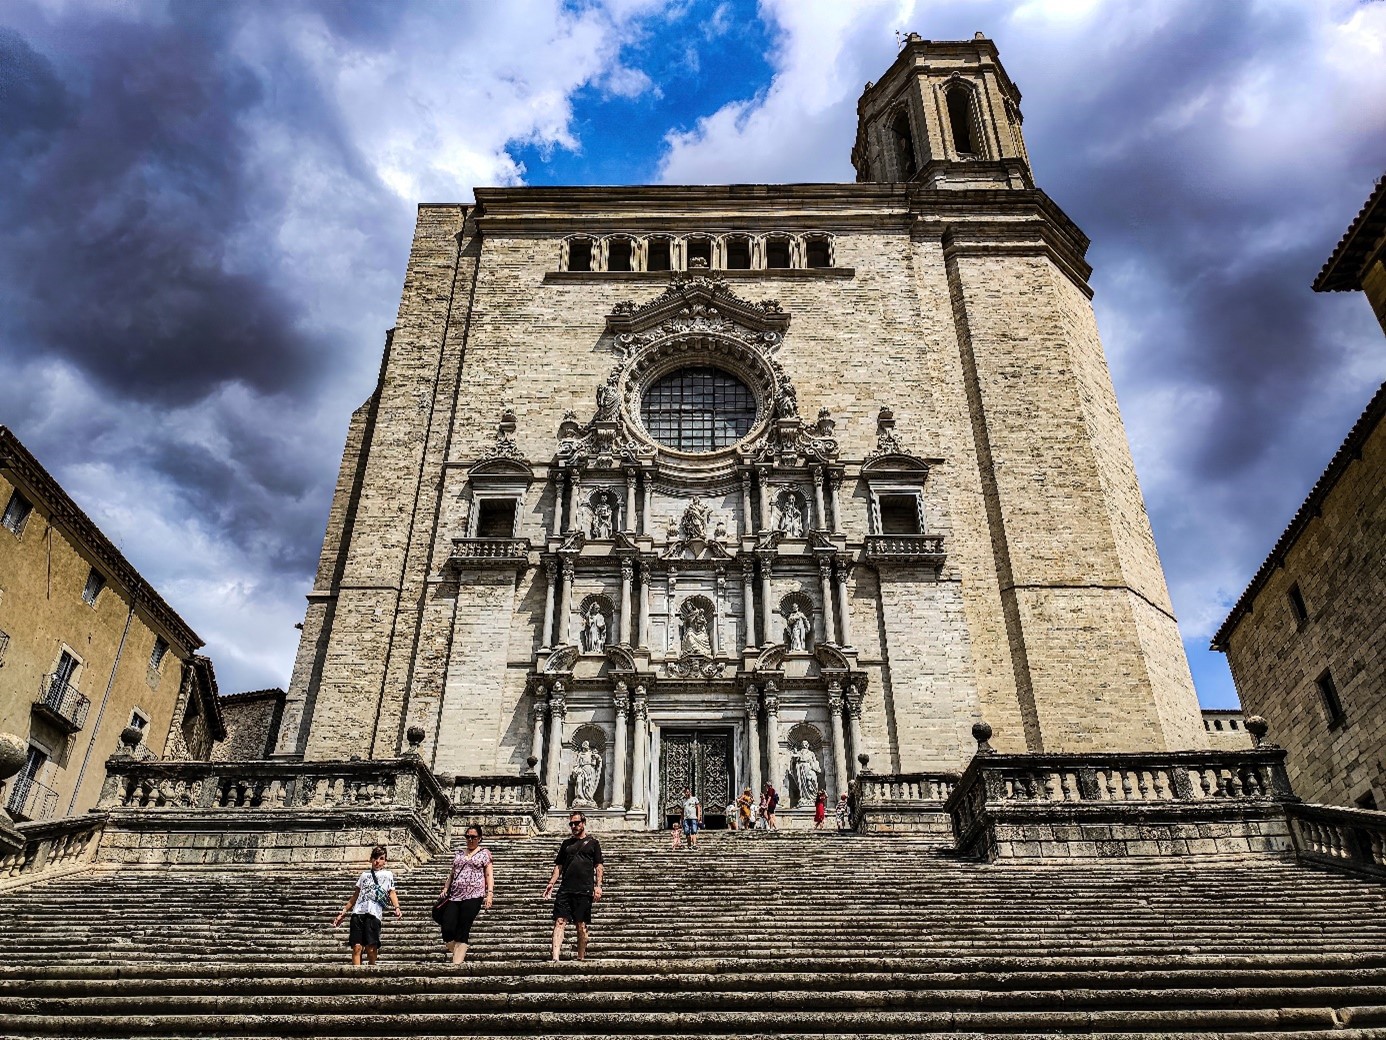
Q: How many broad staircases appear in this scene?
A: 1